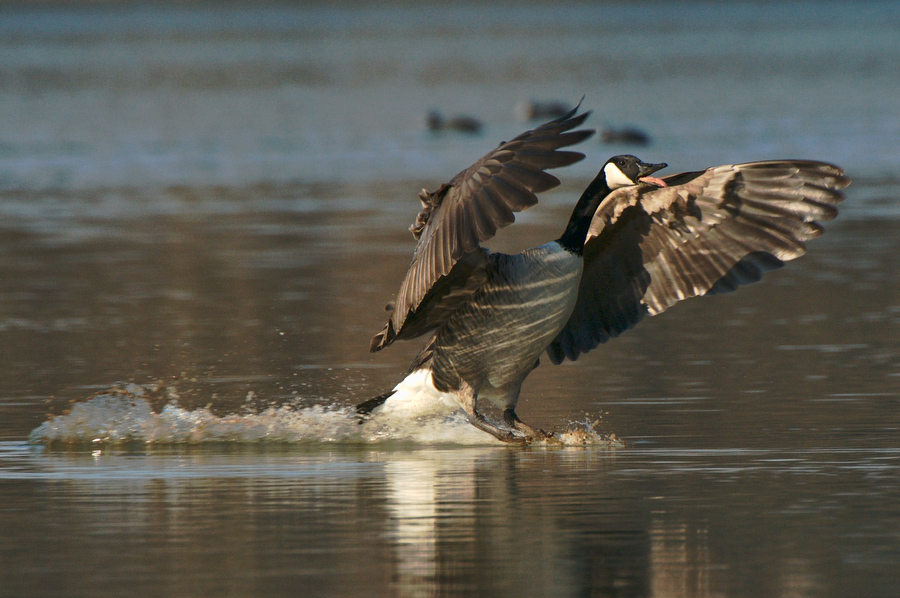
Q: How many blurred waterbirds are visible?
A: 3